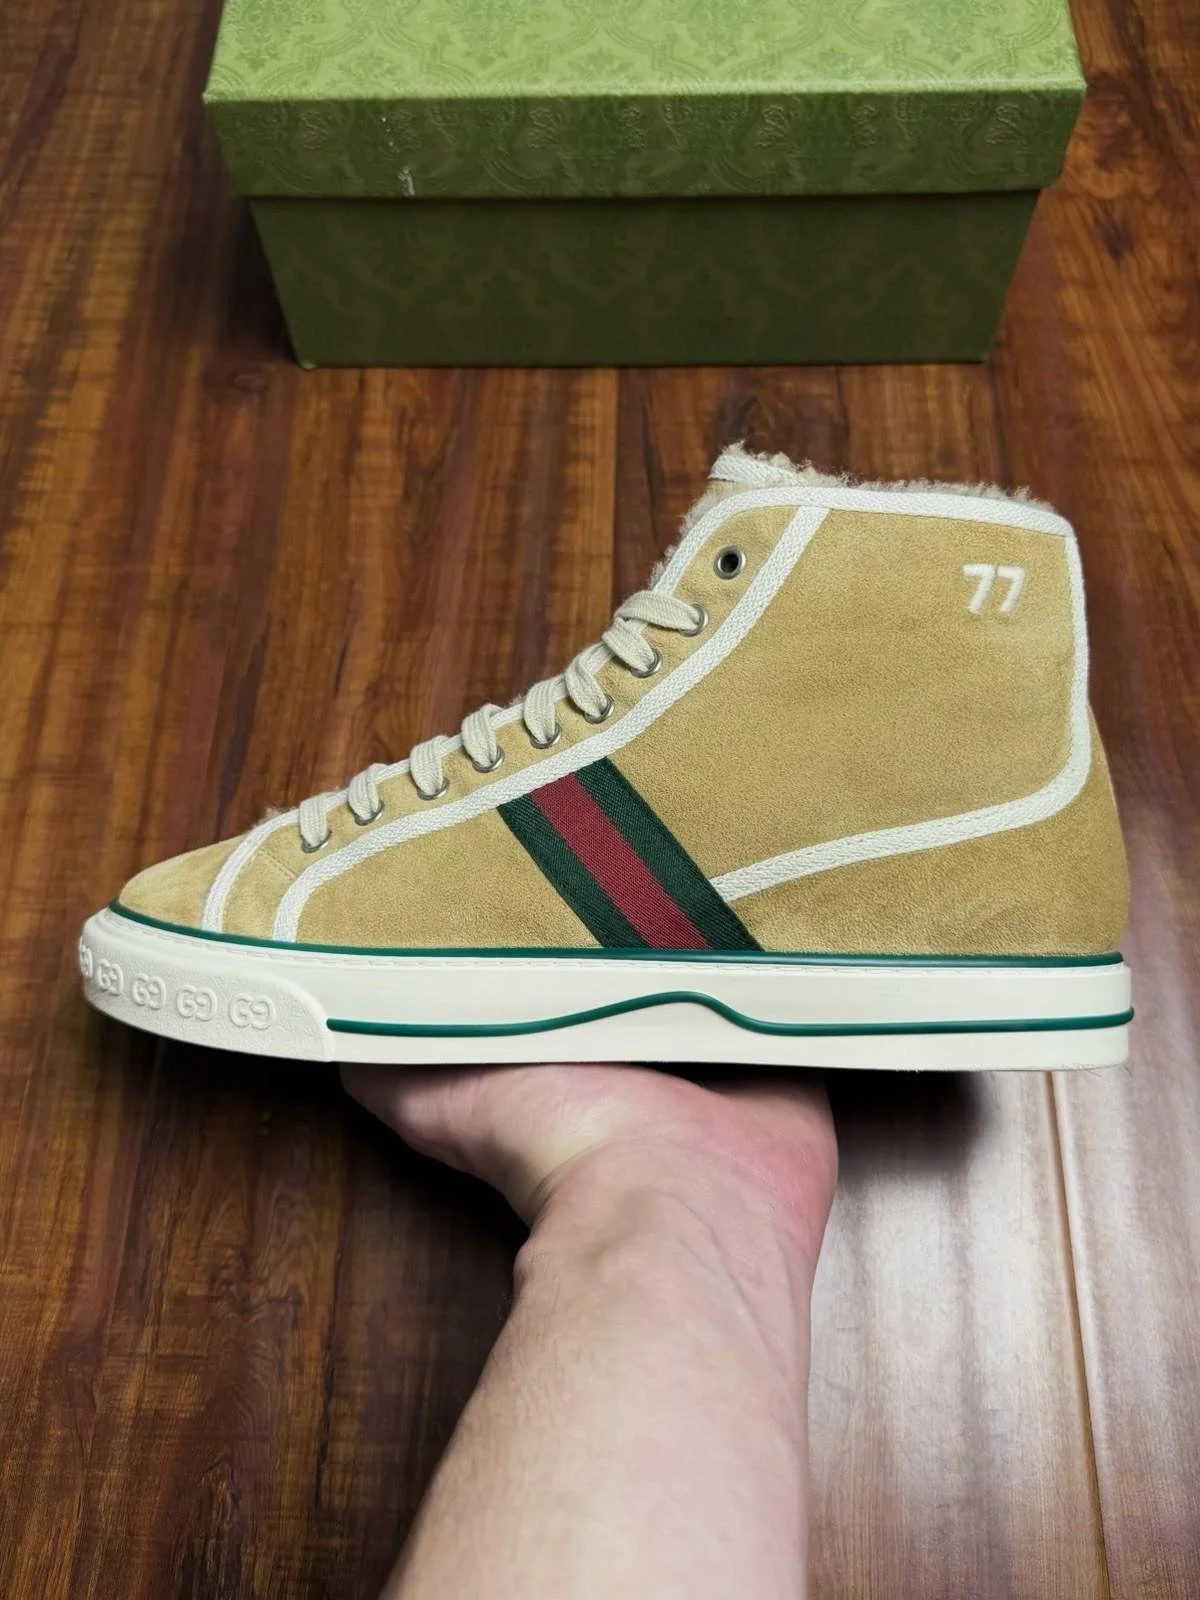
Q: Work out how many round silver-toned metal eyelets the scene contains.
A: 9